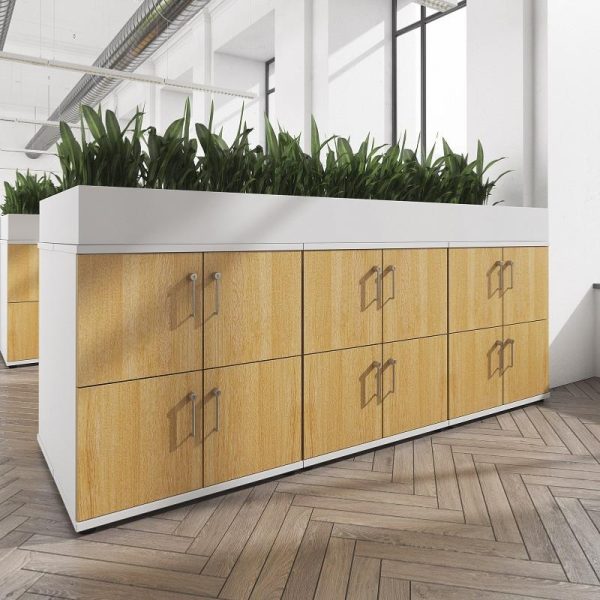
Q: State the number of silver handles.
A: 12